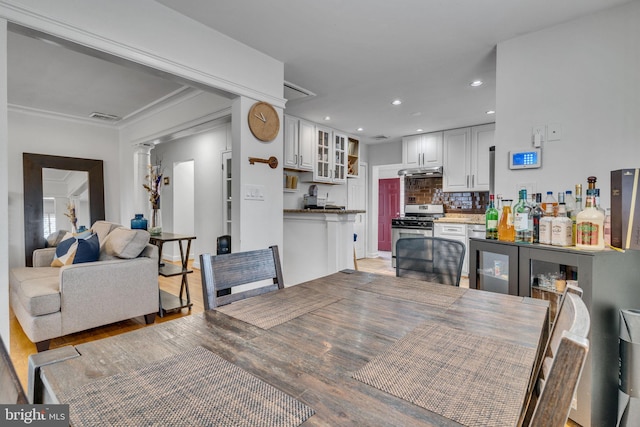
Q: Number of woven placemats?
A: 4